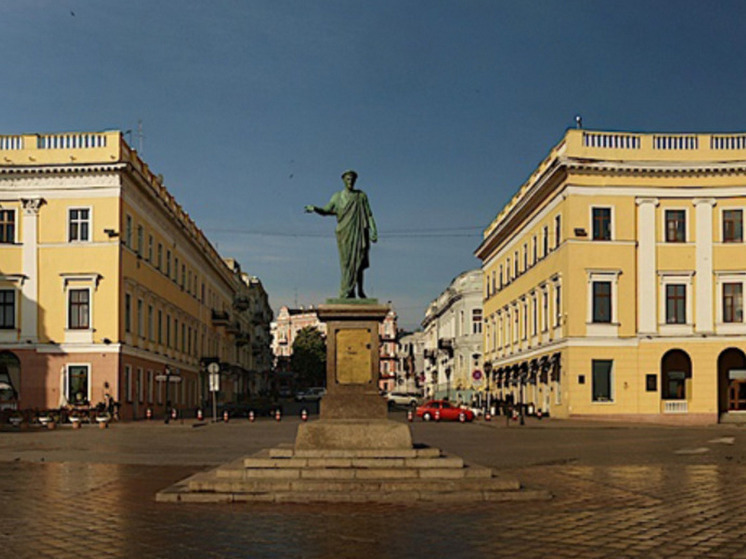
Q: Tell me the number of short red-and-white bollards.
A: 13